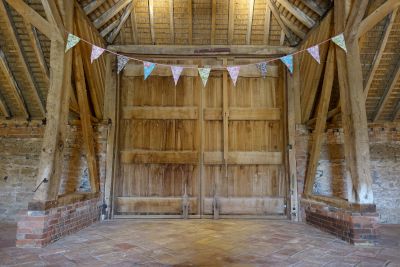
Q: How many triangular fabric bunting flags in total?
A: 11